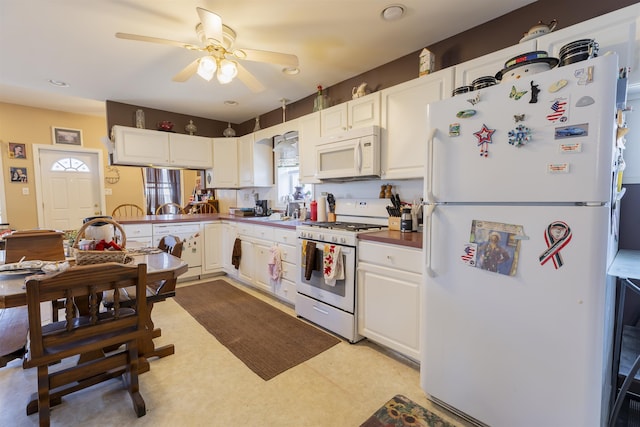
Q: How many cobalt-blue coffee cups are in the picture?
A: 0